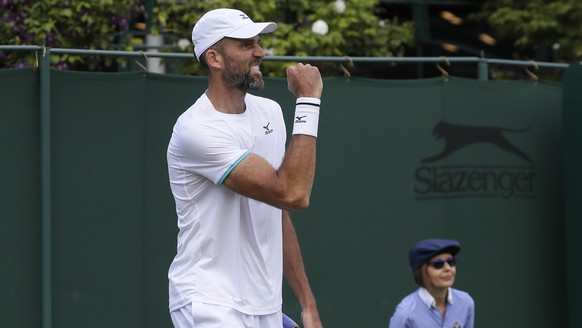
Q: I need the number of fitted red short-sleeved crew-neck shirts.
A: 0